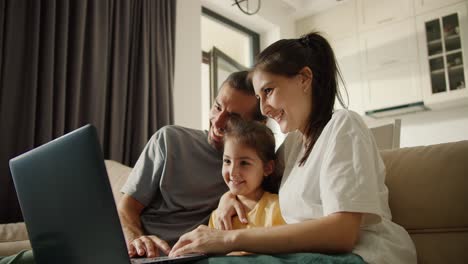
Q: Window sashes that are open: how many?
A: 1